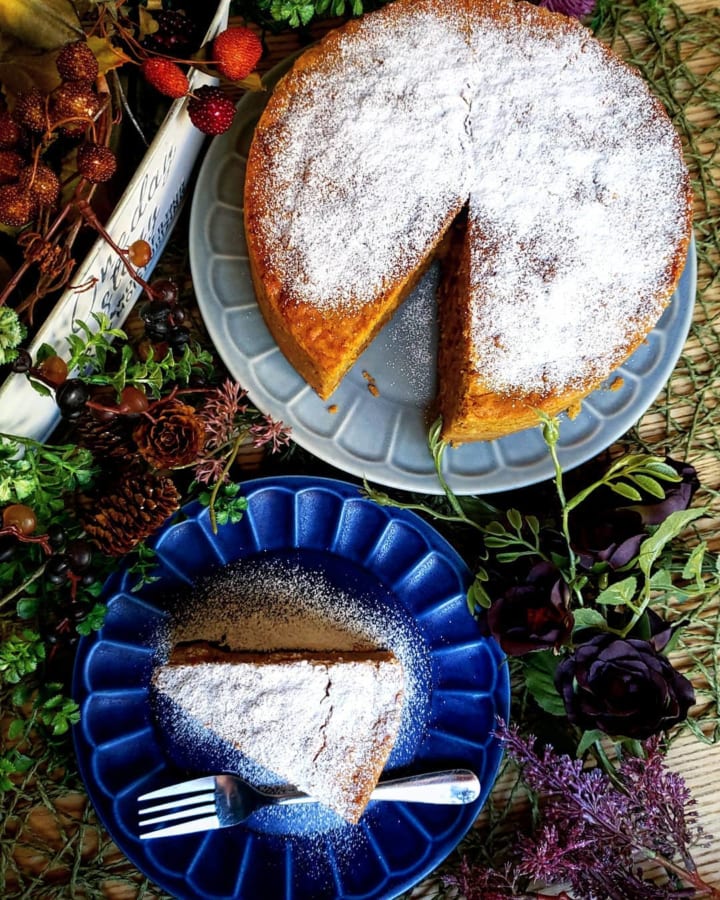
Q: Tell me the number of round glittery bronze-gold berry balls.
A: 8